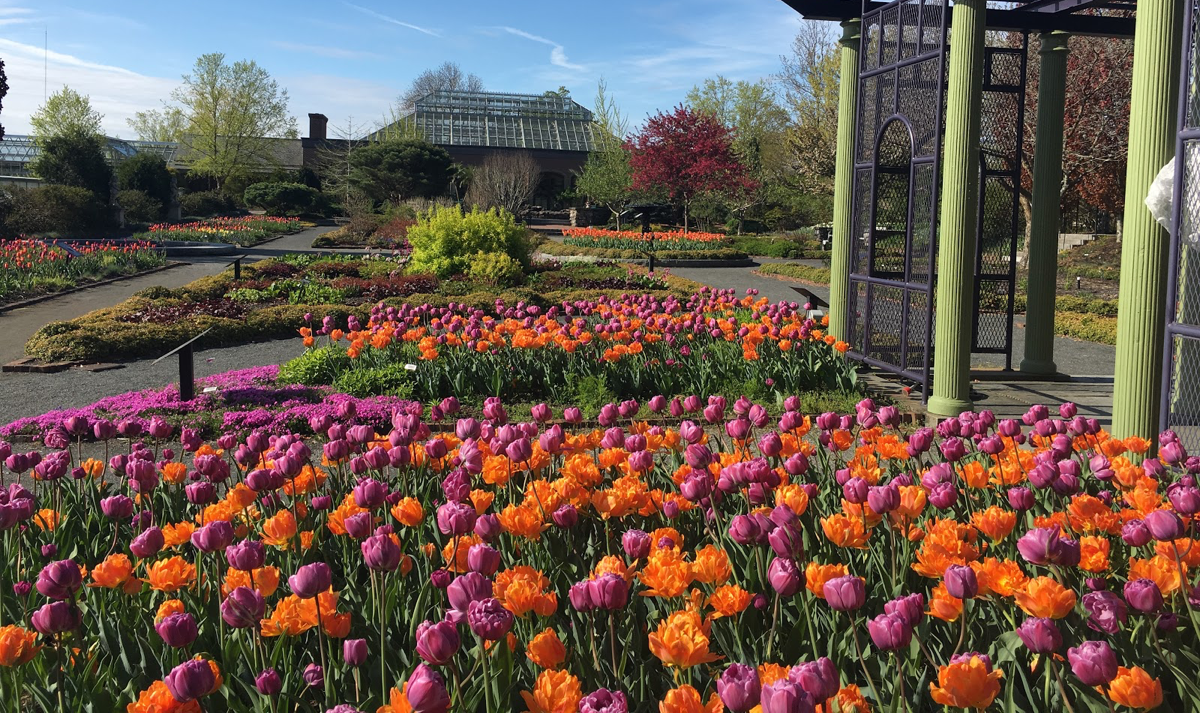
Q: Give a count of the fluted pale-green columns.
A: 4